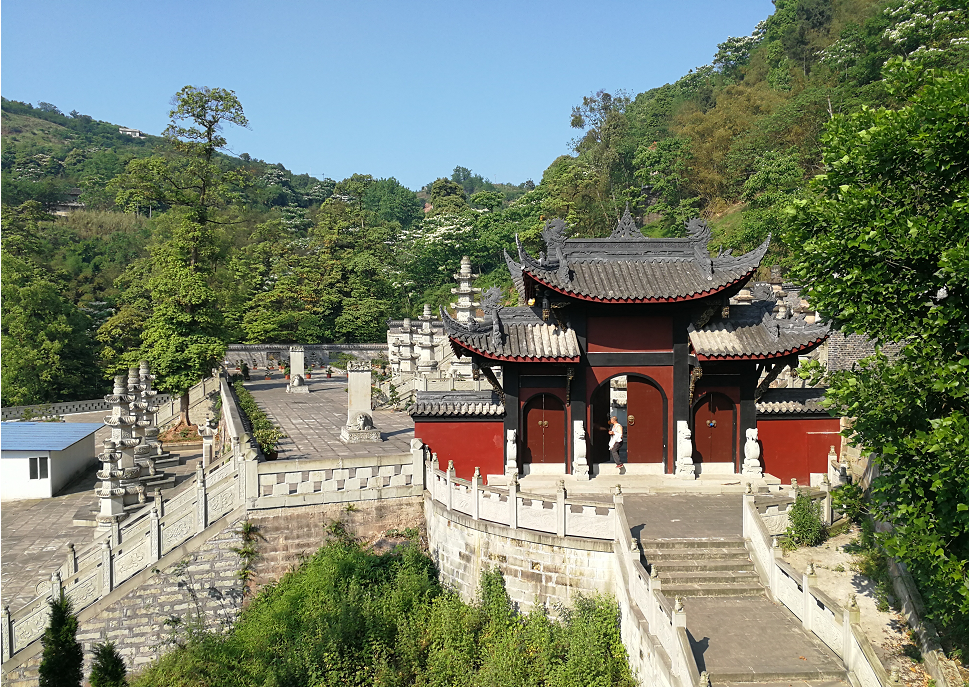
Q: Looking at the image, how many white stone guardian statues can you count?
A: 4